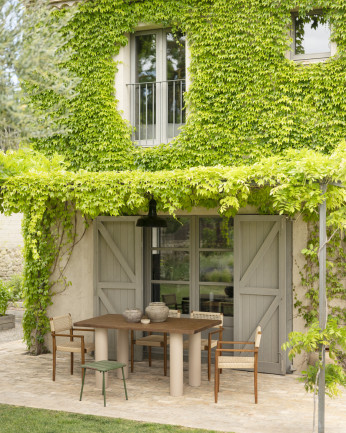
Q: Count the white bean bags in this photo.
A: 0